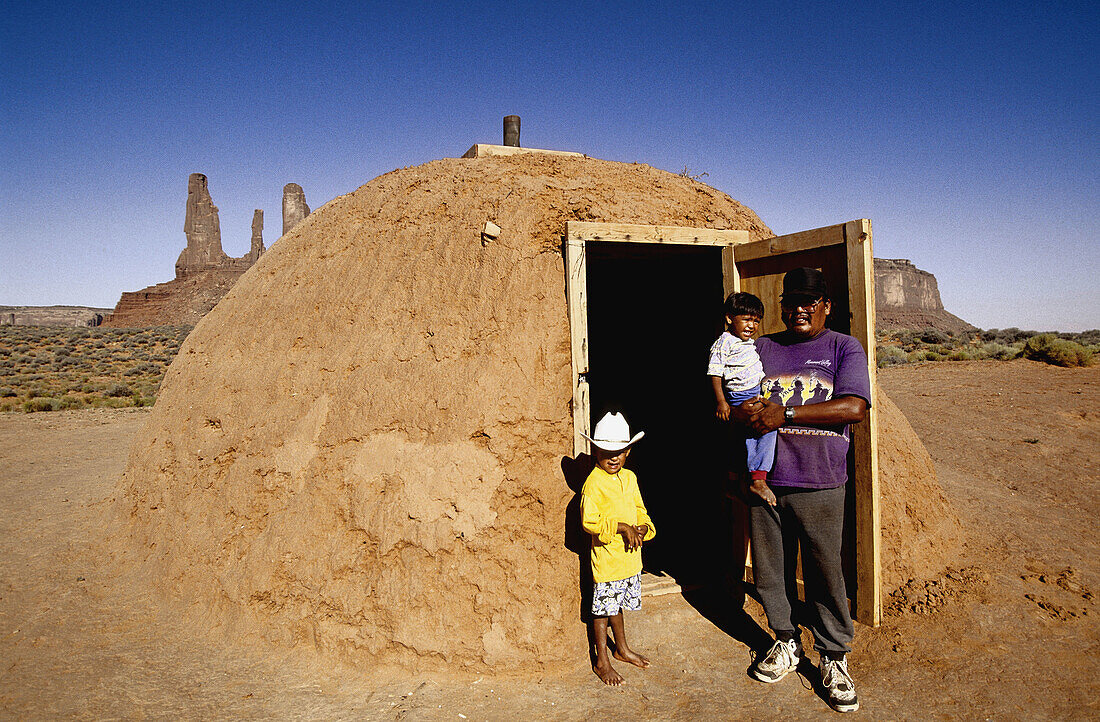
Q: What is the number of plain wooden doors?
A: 1